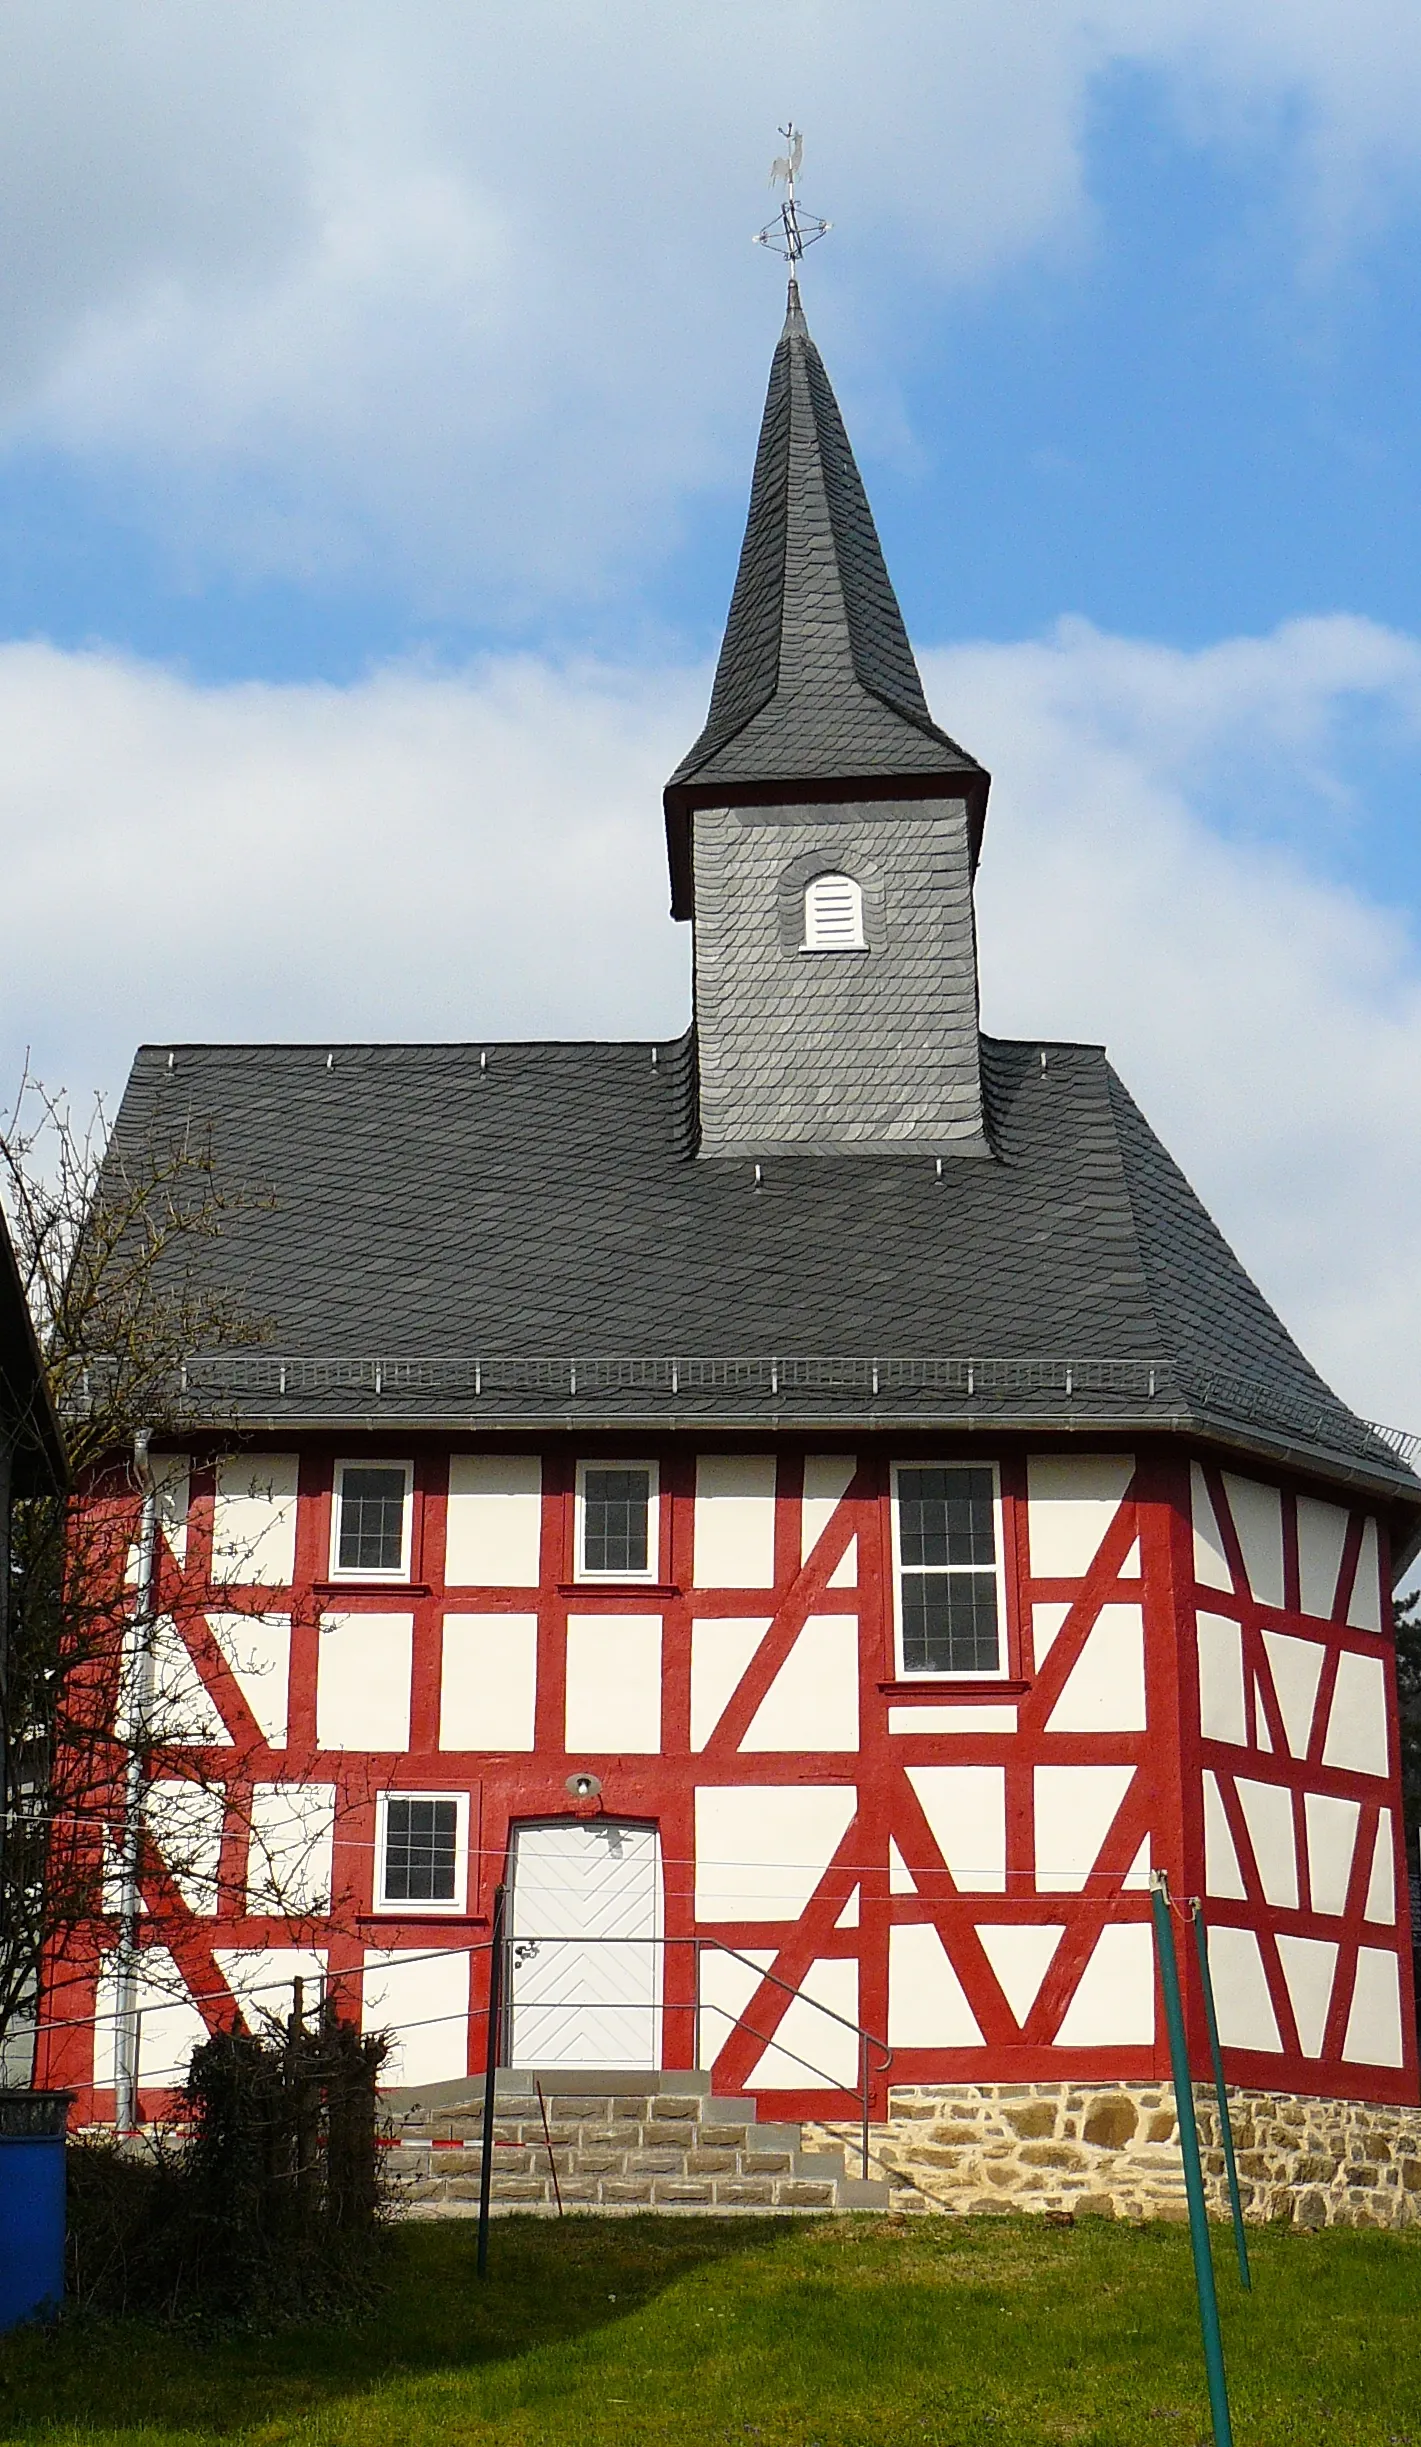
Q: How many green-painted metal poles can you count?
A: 2